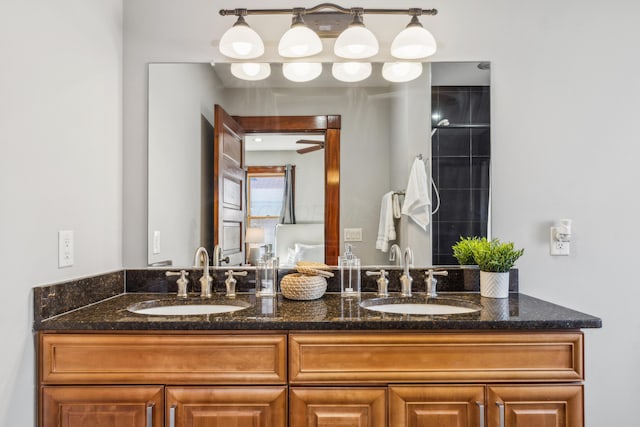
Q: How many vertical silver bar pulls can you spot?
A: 4